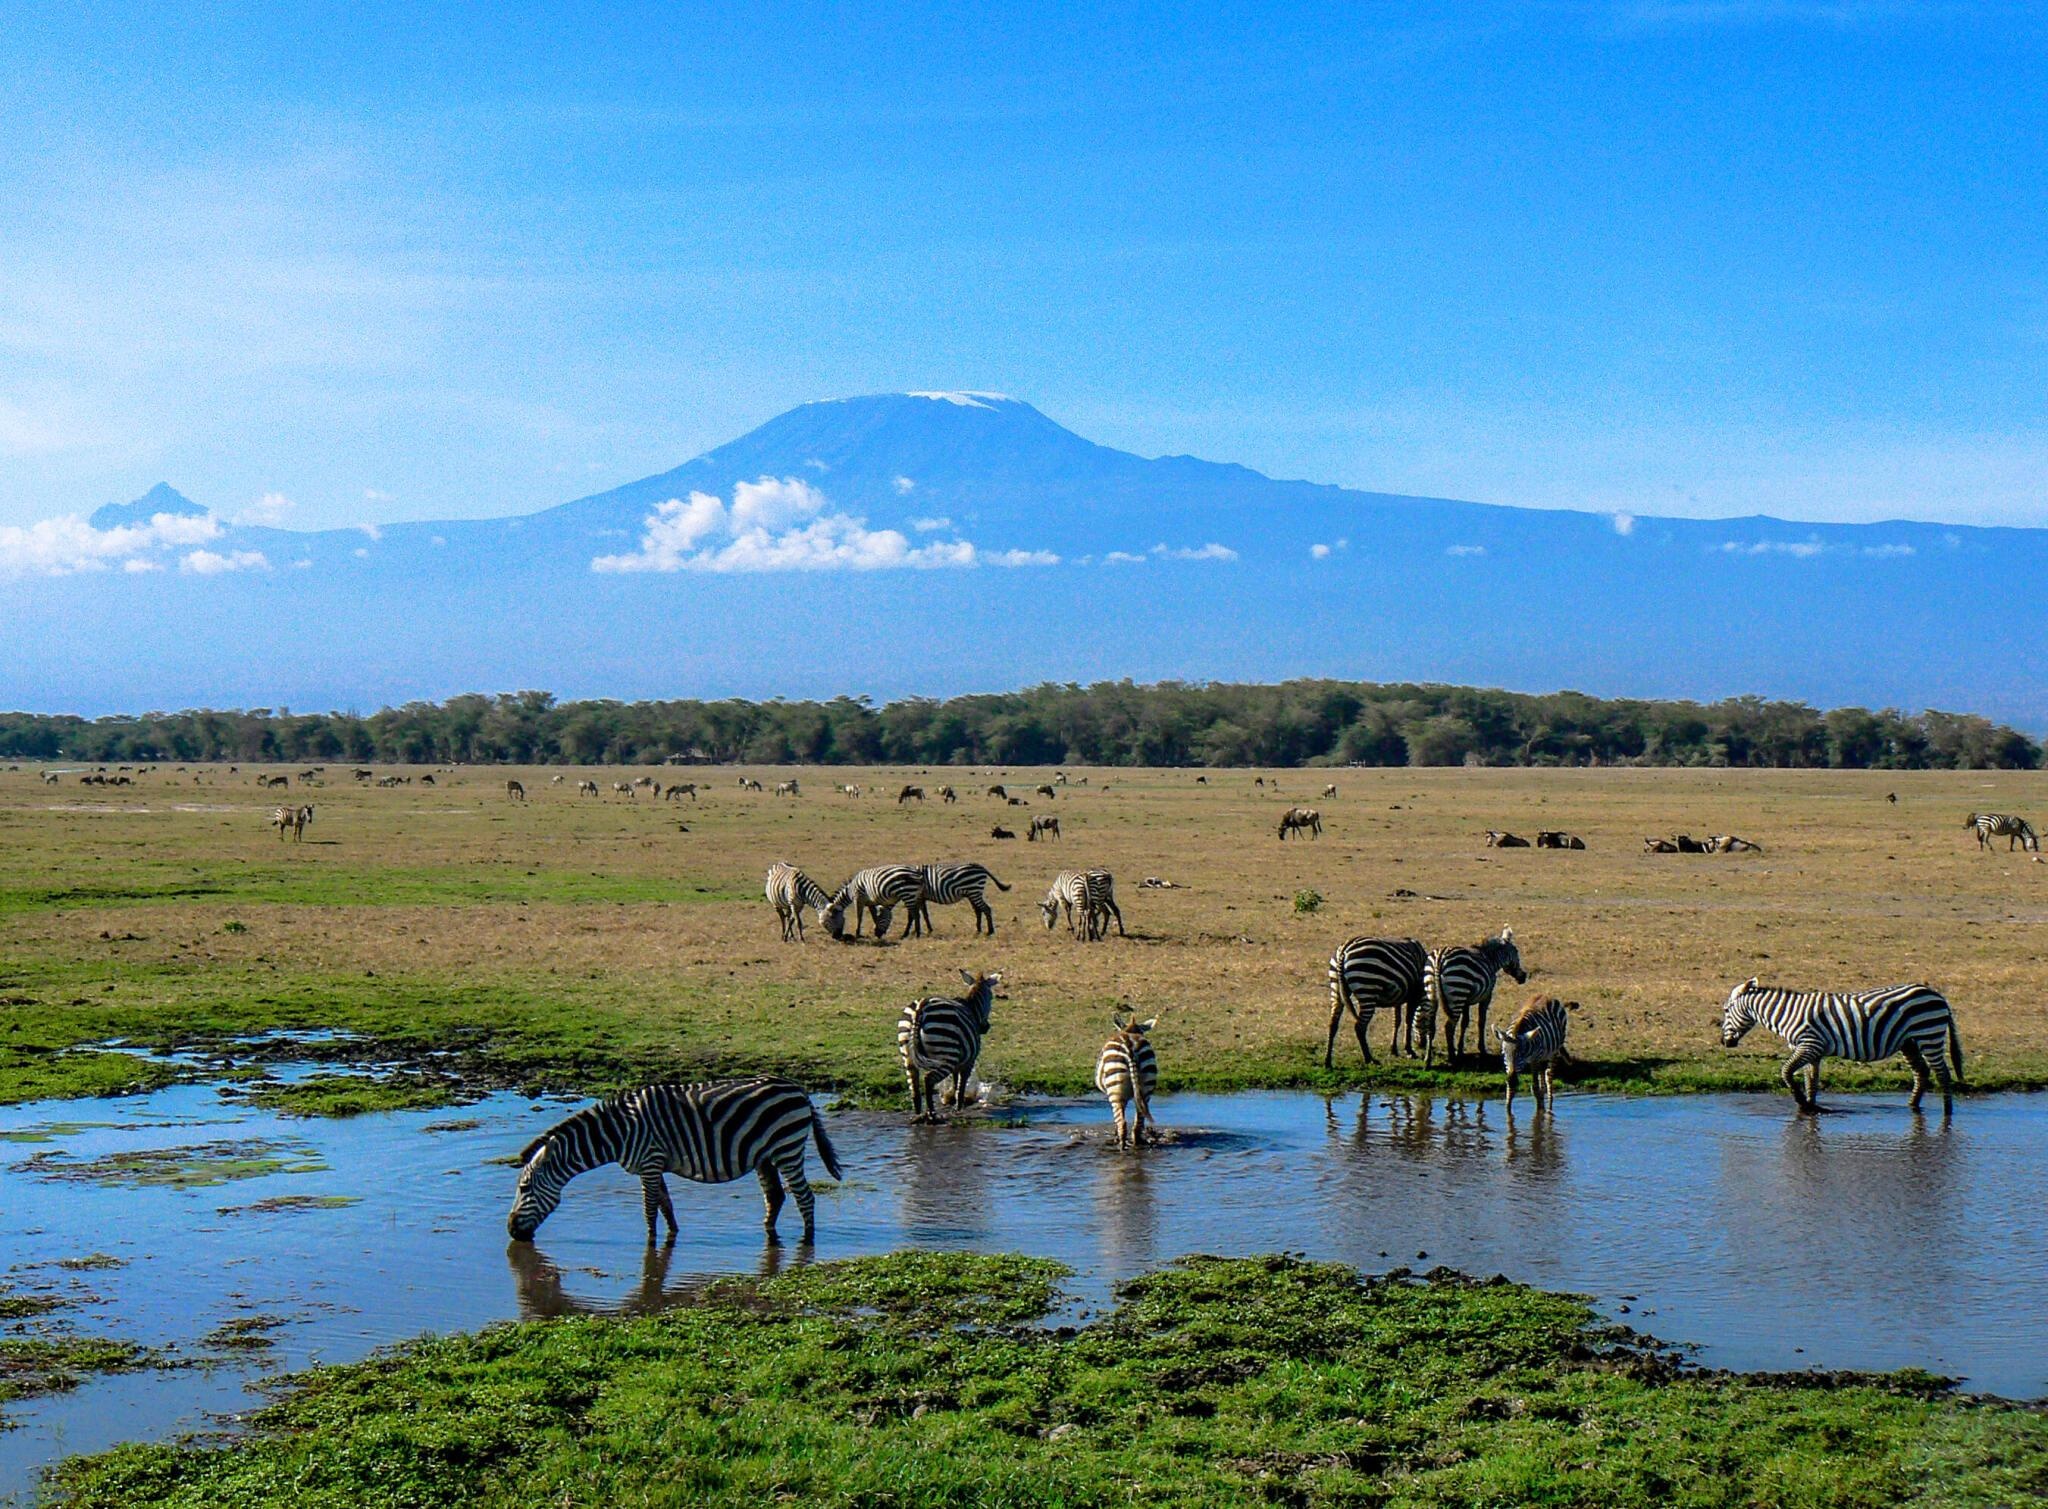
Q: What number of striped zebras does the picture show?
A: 14